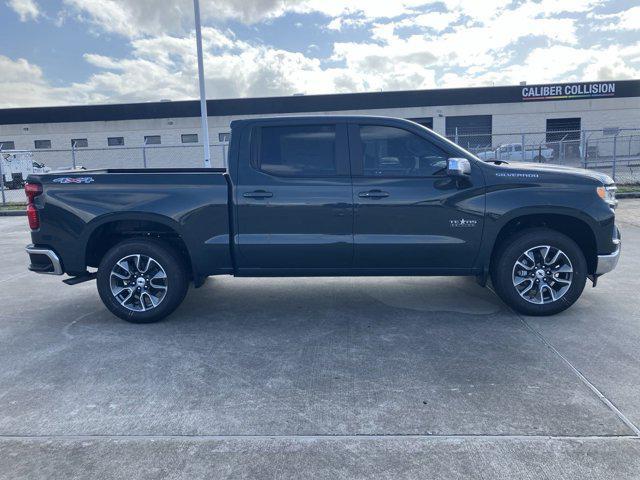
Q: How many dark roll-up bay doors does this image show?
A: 3